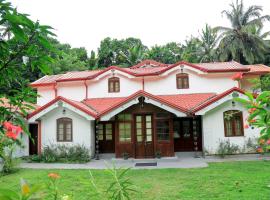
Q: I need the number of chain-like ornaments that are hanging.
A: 2